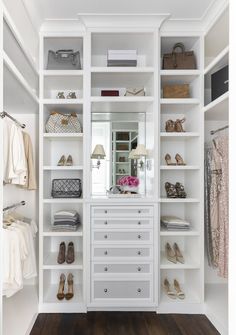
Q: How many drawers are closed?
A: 6